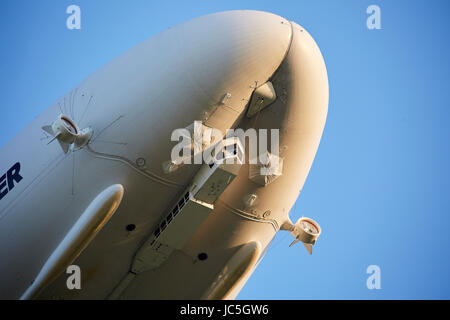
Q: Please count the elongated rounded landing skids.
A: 2